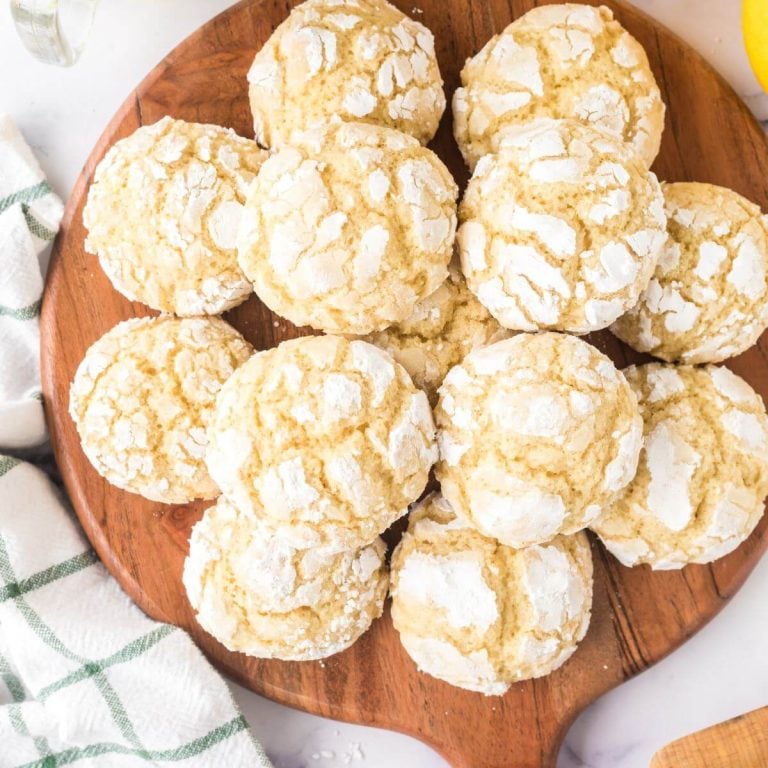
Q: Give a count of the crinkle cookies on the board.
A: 13